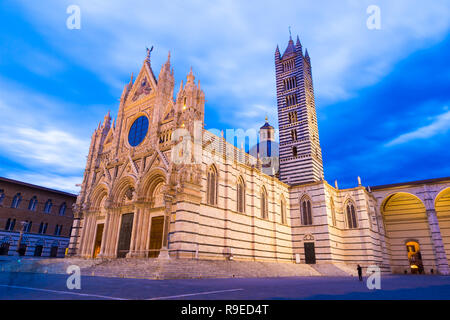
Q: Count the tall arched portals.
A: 3